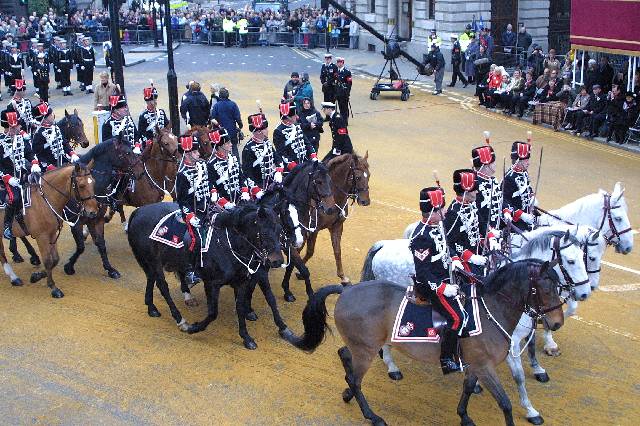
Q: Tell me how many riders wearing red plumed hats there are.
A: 13